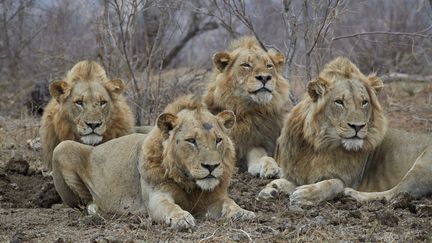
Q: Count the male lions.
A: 4